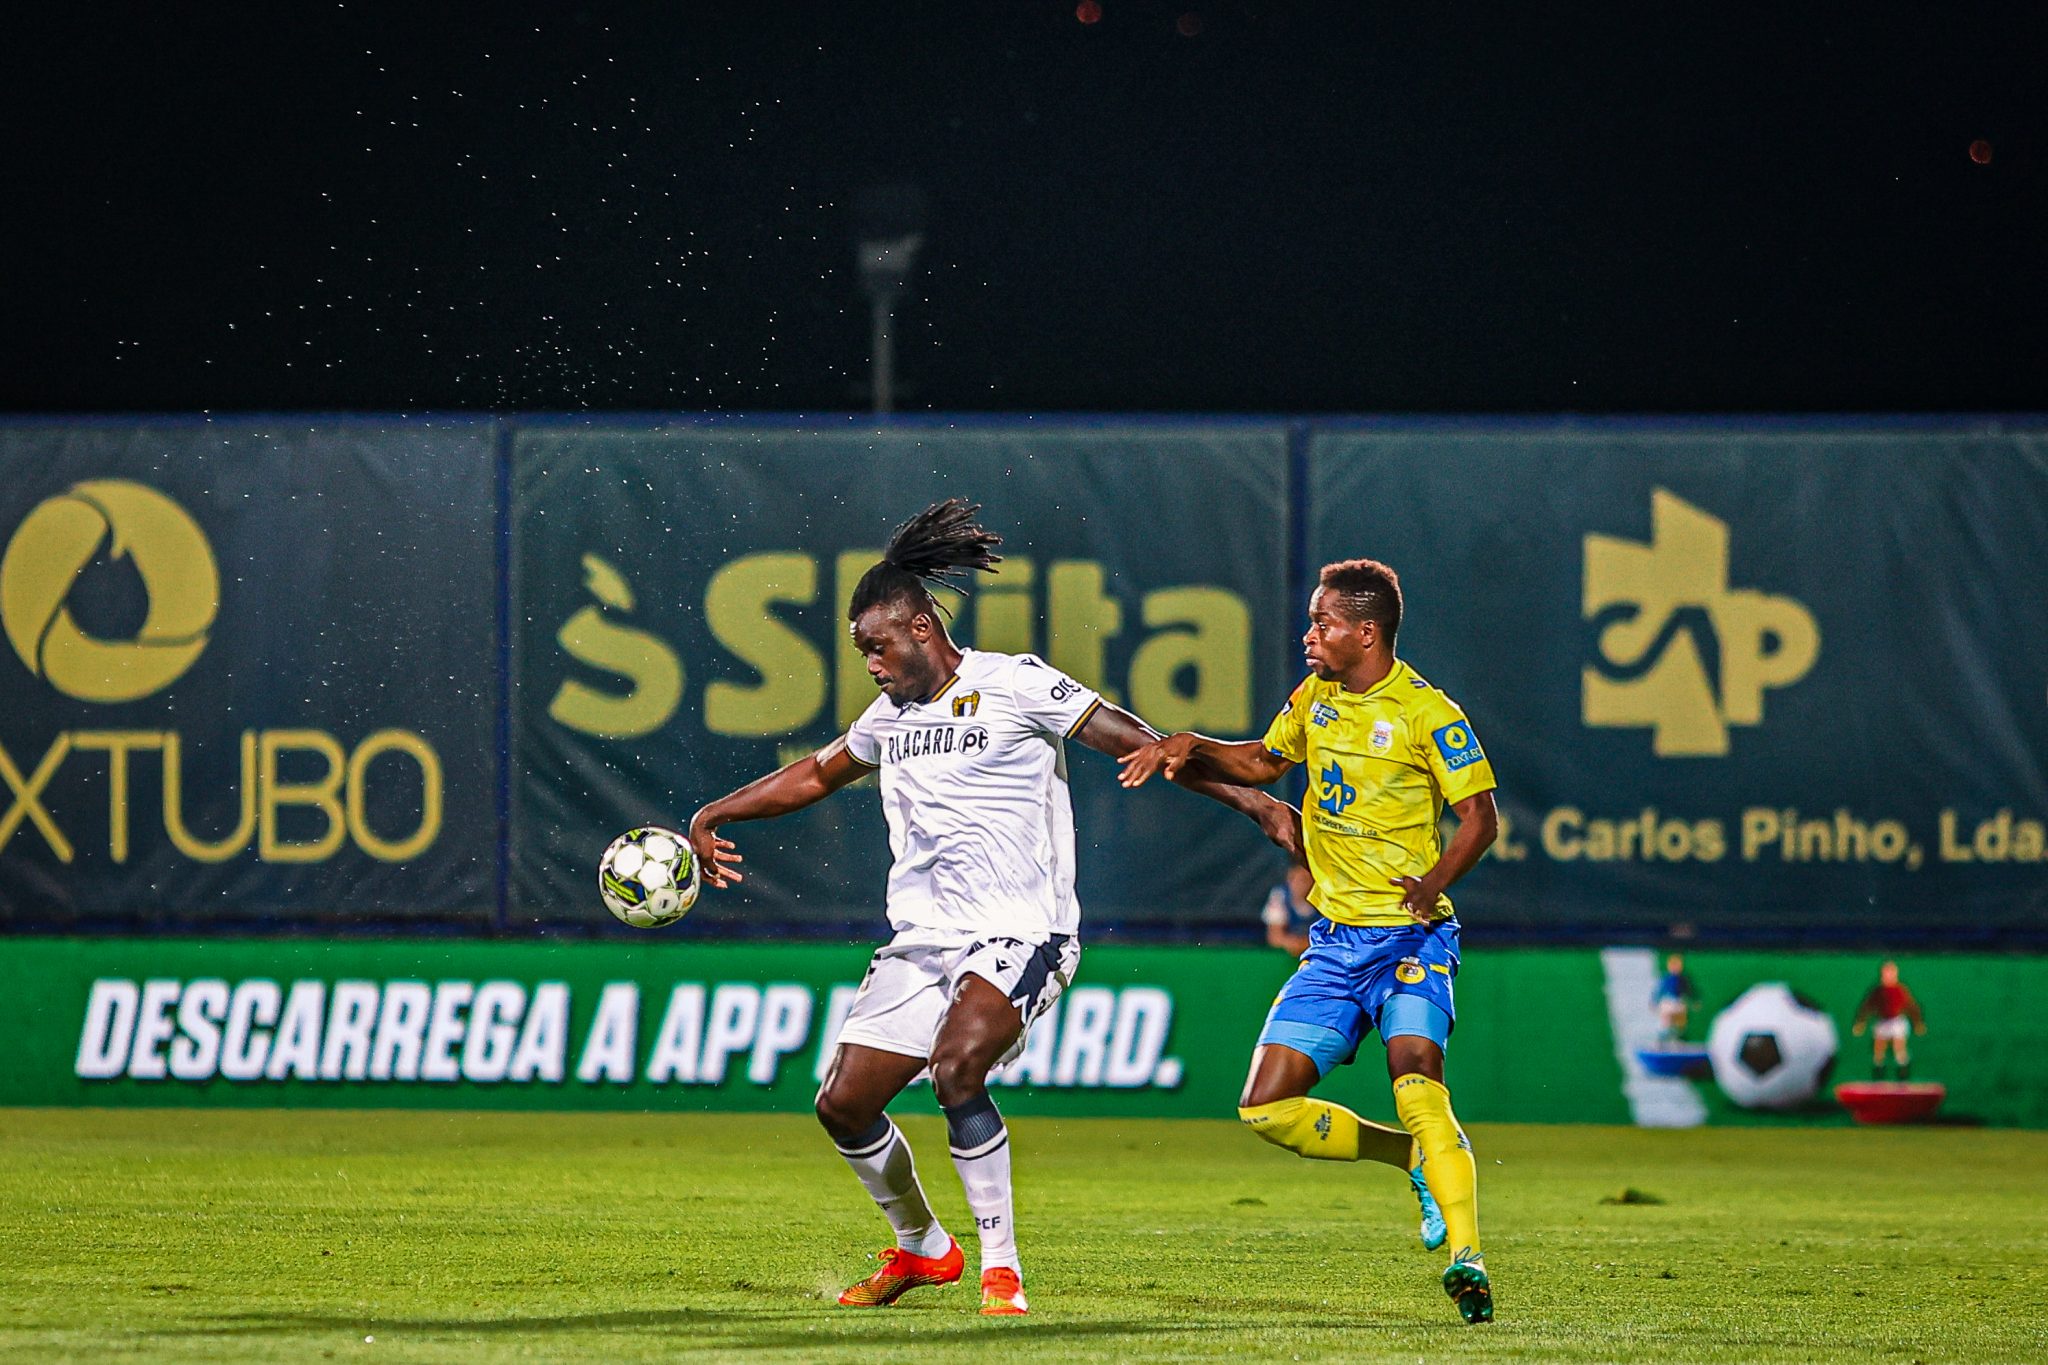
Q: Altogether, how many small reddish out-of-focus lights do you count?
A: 3